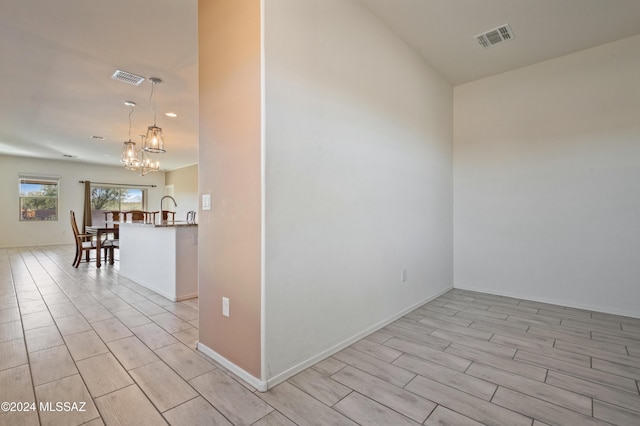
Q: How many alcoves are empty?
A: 1